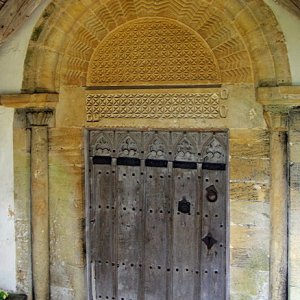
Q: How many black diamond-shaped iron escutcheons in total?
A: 1